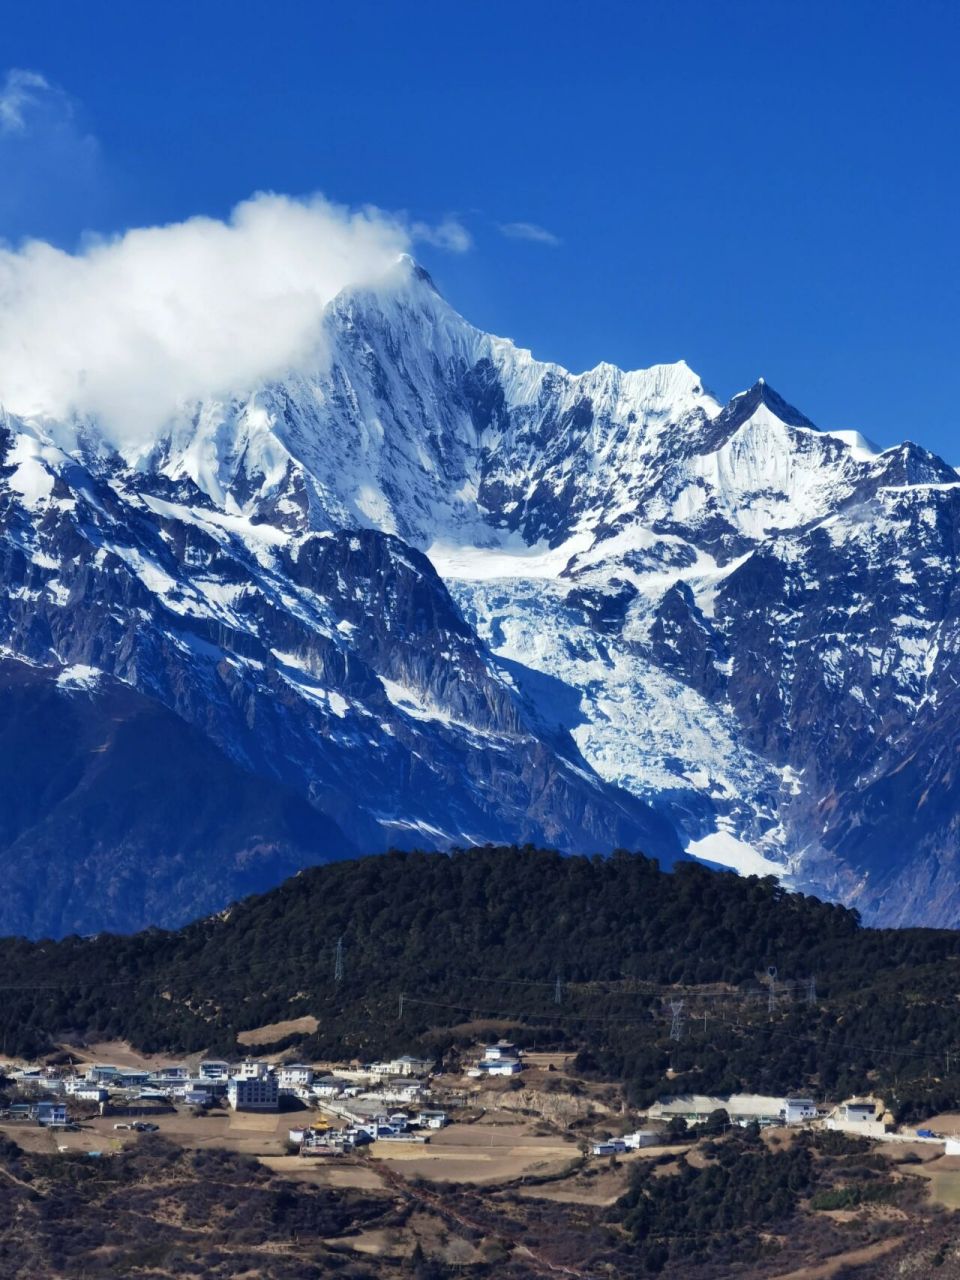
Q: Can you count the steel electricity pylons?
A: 5